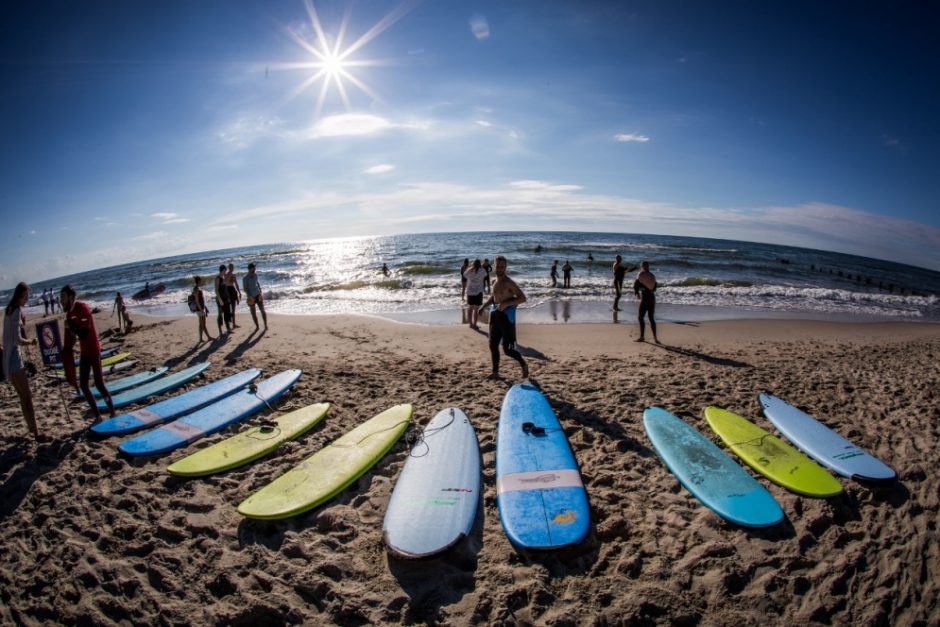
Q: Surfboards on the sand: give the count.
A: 14